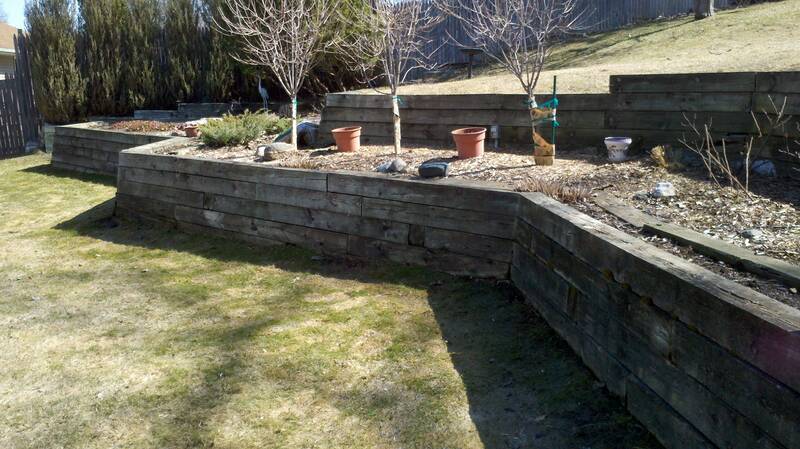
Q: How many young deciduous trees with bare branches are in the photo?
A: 3